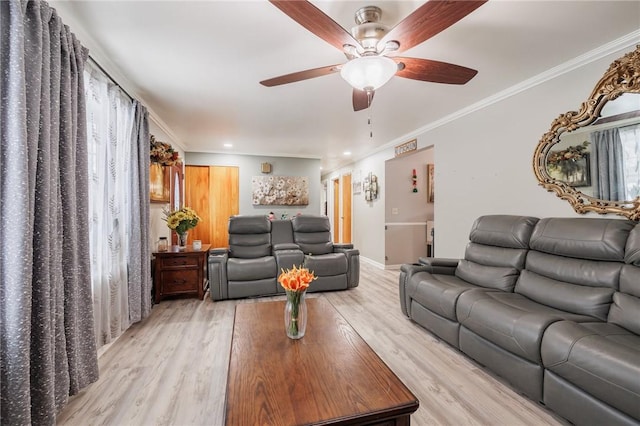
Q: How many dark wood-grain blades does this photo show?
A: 5